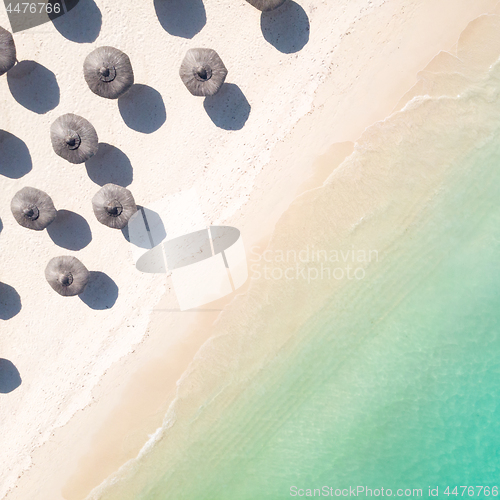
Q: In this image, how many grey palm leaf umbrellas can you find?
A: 8